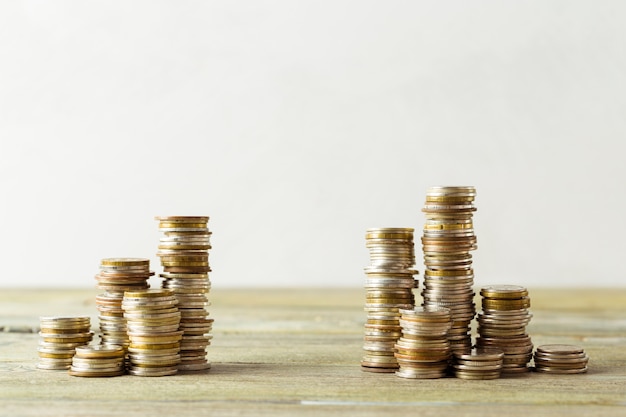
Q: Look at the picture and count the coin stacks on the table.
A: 11